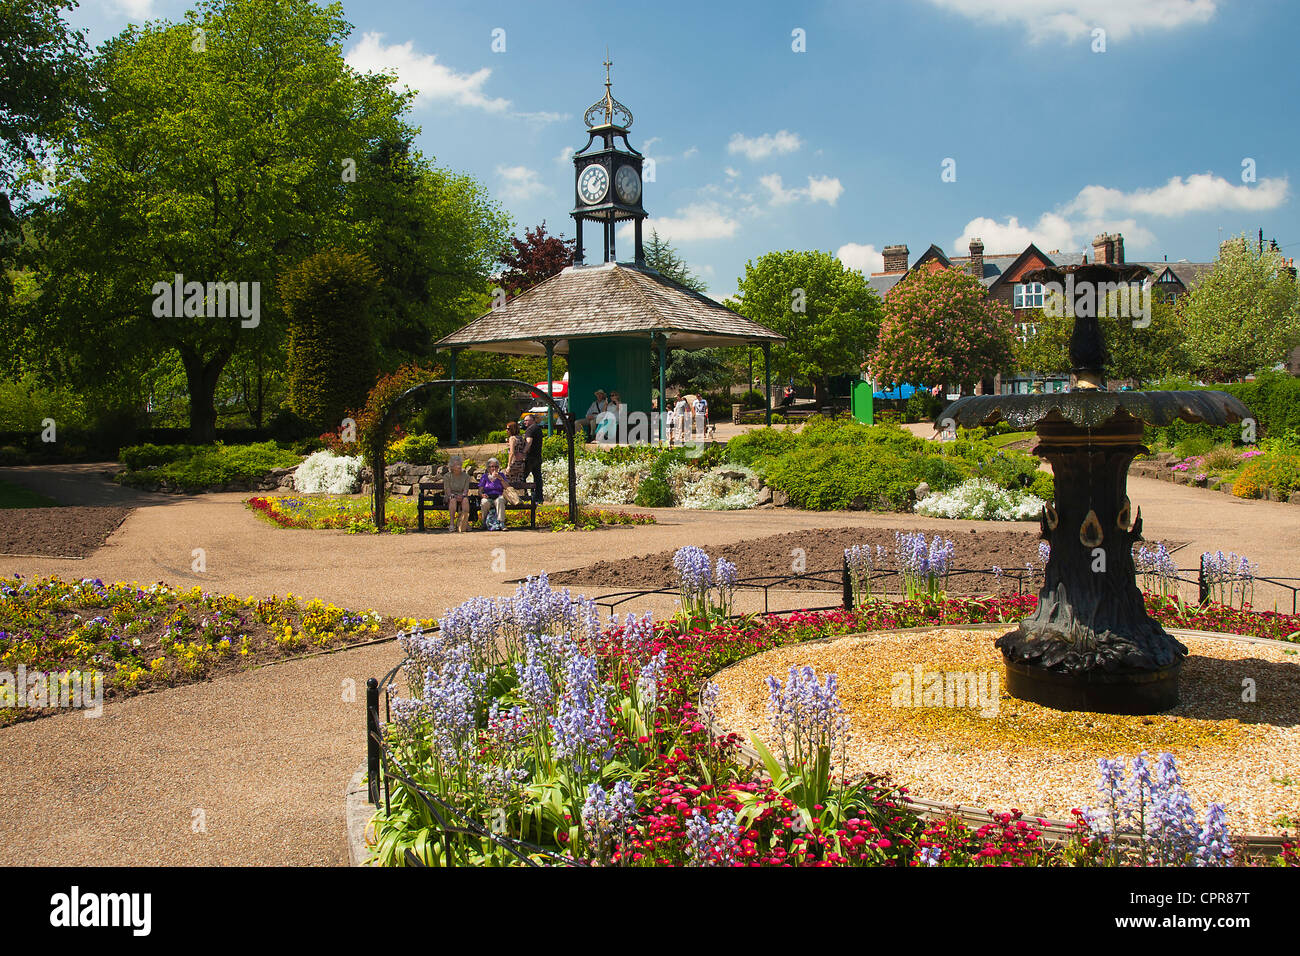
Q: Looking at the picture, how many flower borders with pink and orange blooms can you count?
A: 1